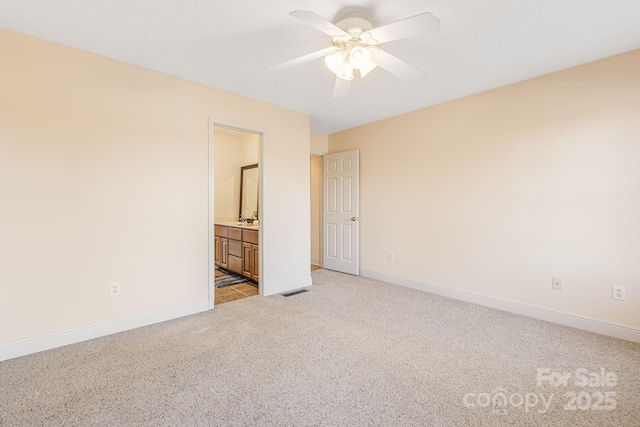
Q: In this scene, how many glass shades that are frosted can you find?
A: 4